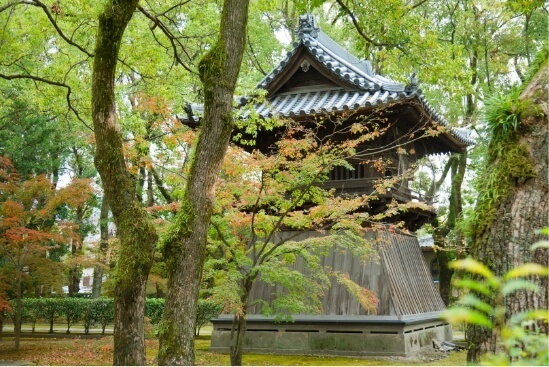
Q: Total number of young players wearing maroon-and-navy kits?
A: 0